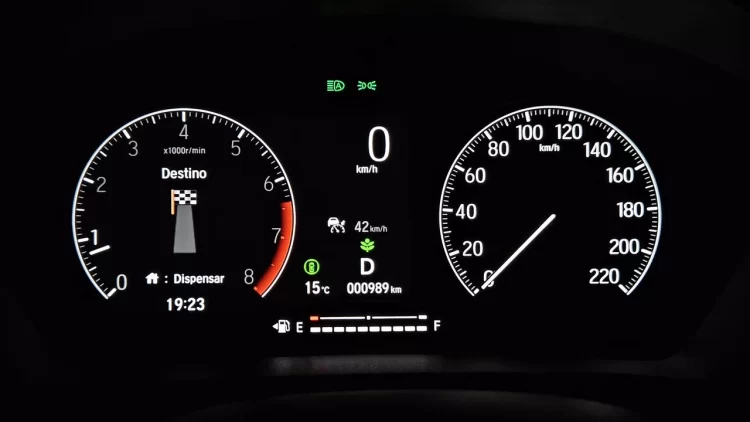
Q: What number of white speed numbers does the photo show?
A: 12